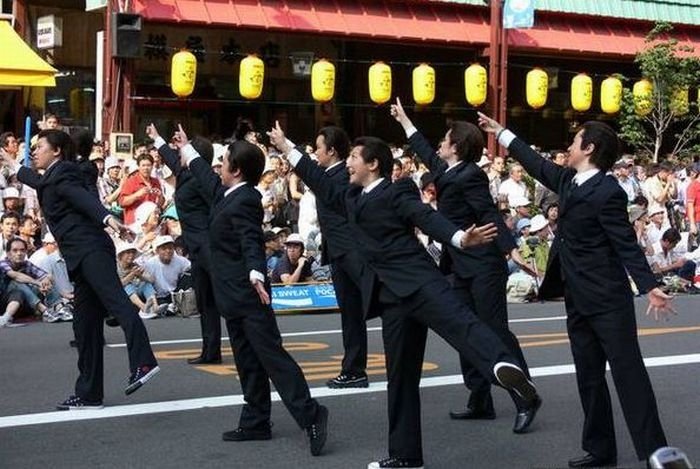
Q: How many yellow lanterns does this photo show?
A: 11